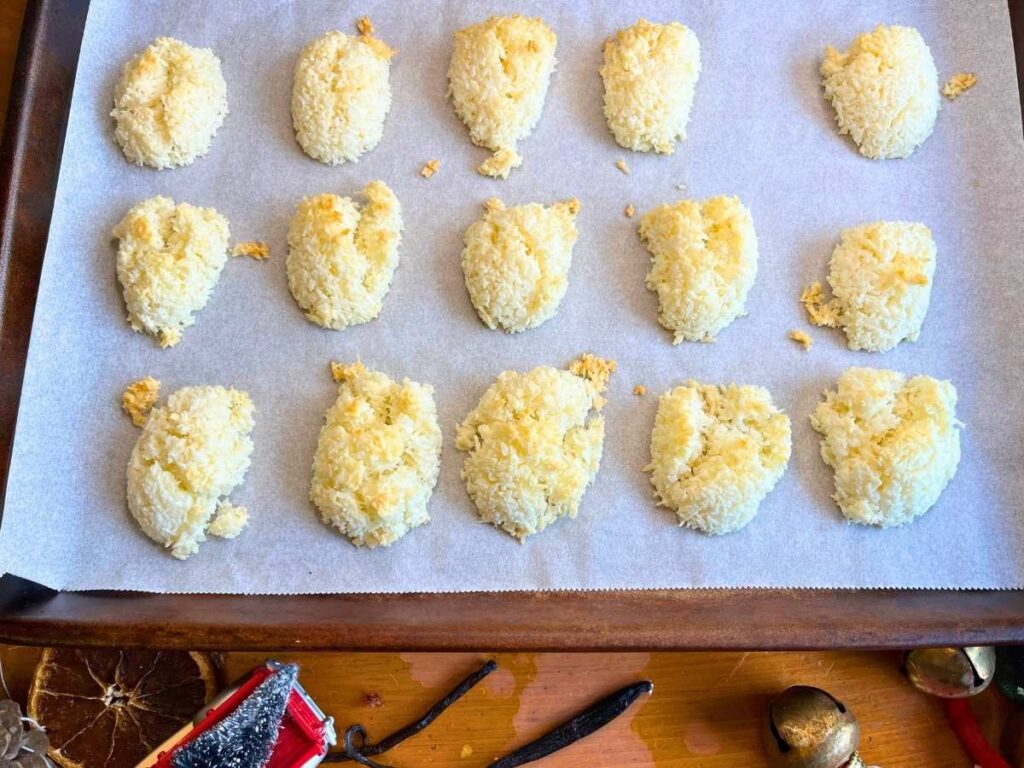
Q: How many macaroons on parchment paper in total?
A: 15